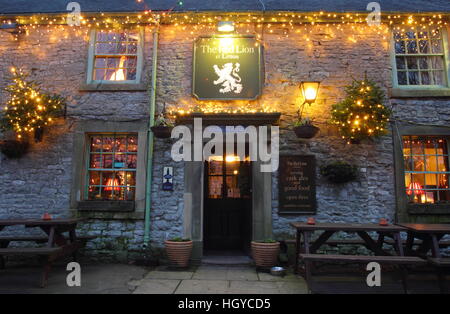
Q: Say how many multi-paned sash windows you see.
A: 4